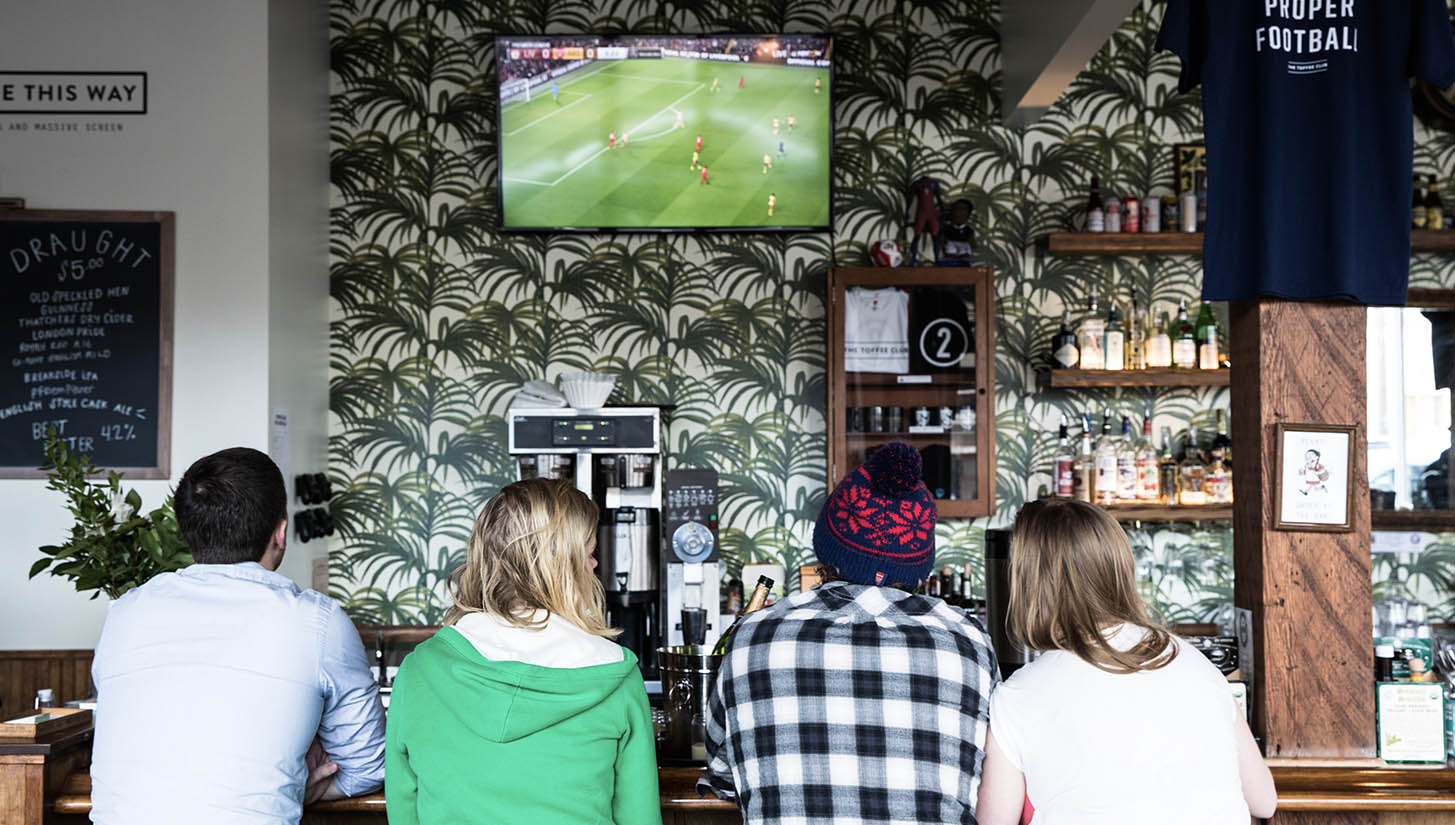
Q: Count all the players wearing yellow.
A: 9